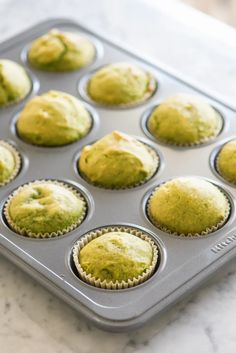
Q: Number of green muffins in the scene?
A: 11